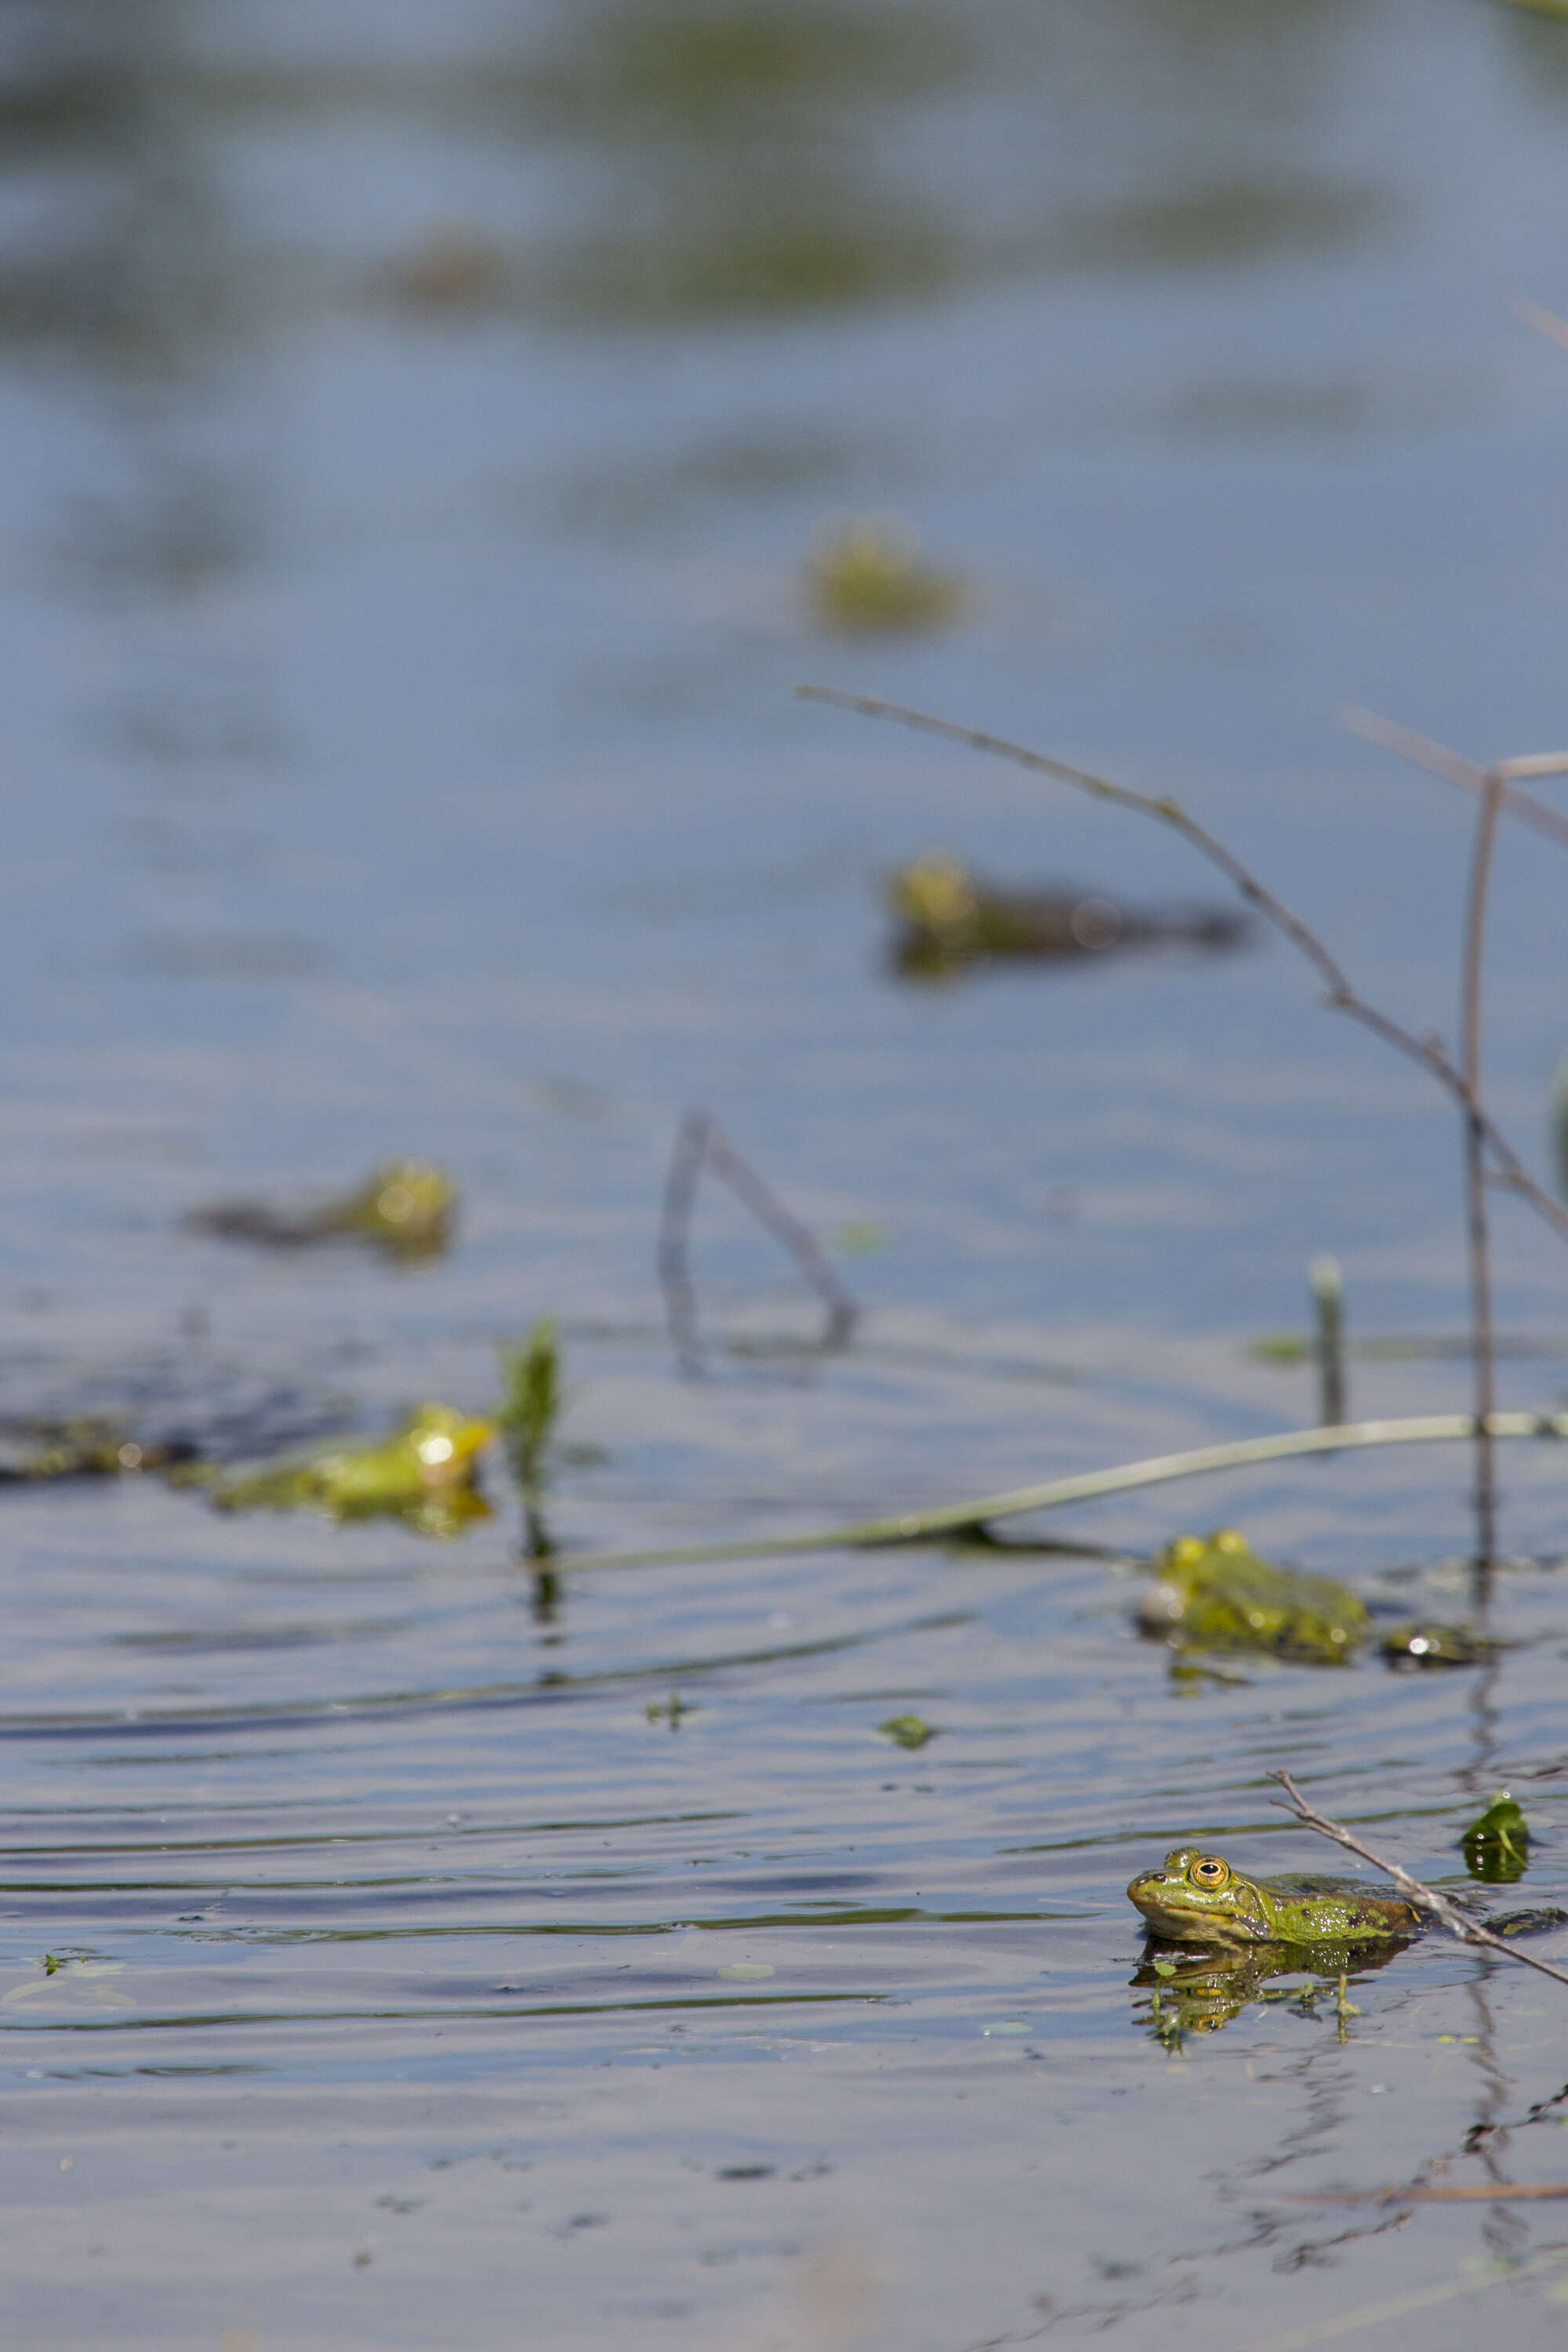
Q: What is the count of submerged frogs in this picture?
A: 6